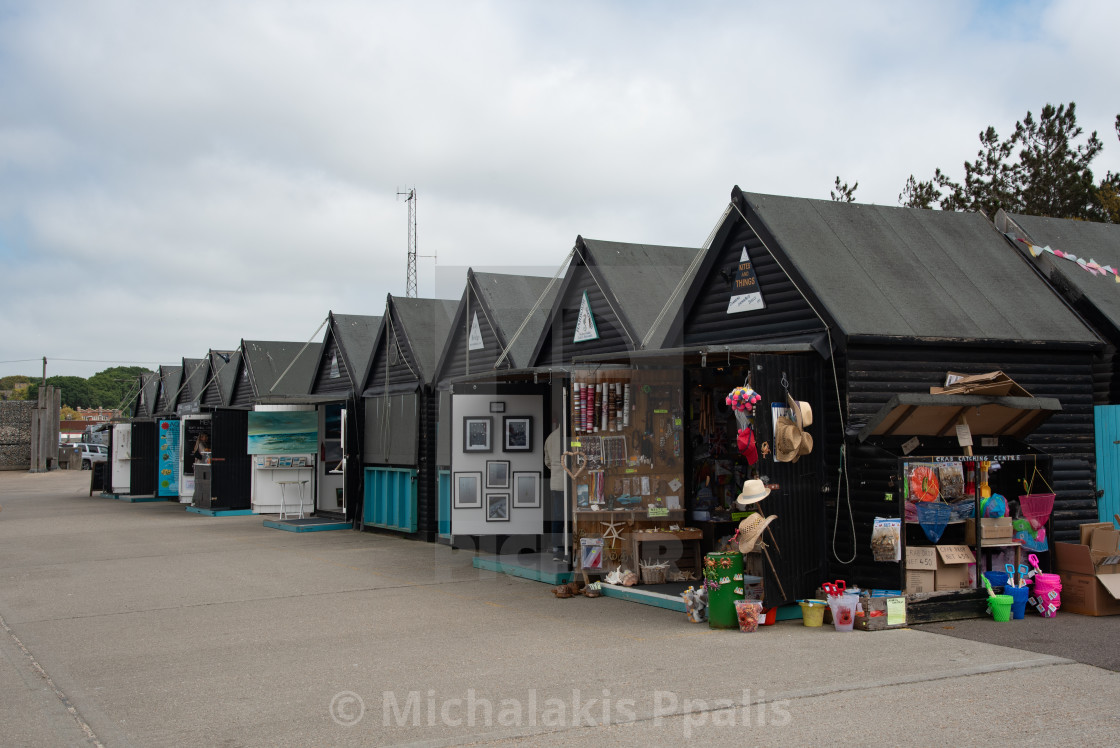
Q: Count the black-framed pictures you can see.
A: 7